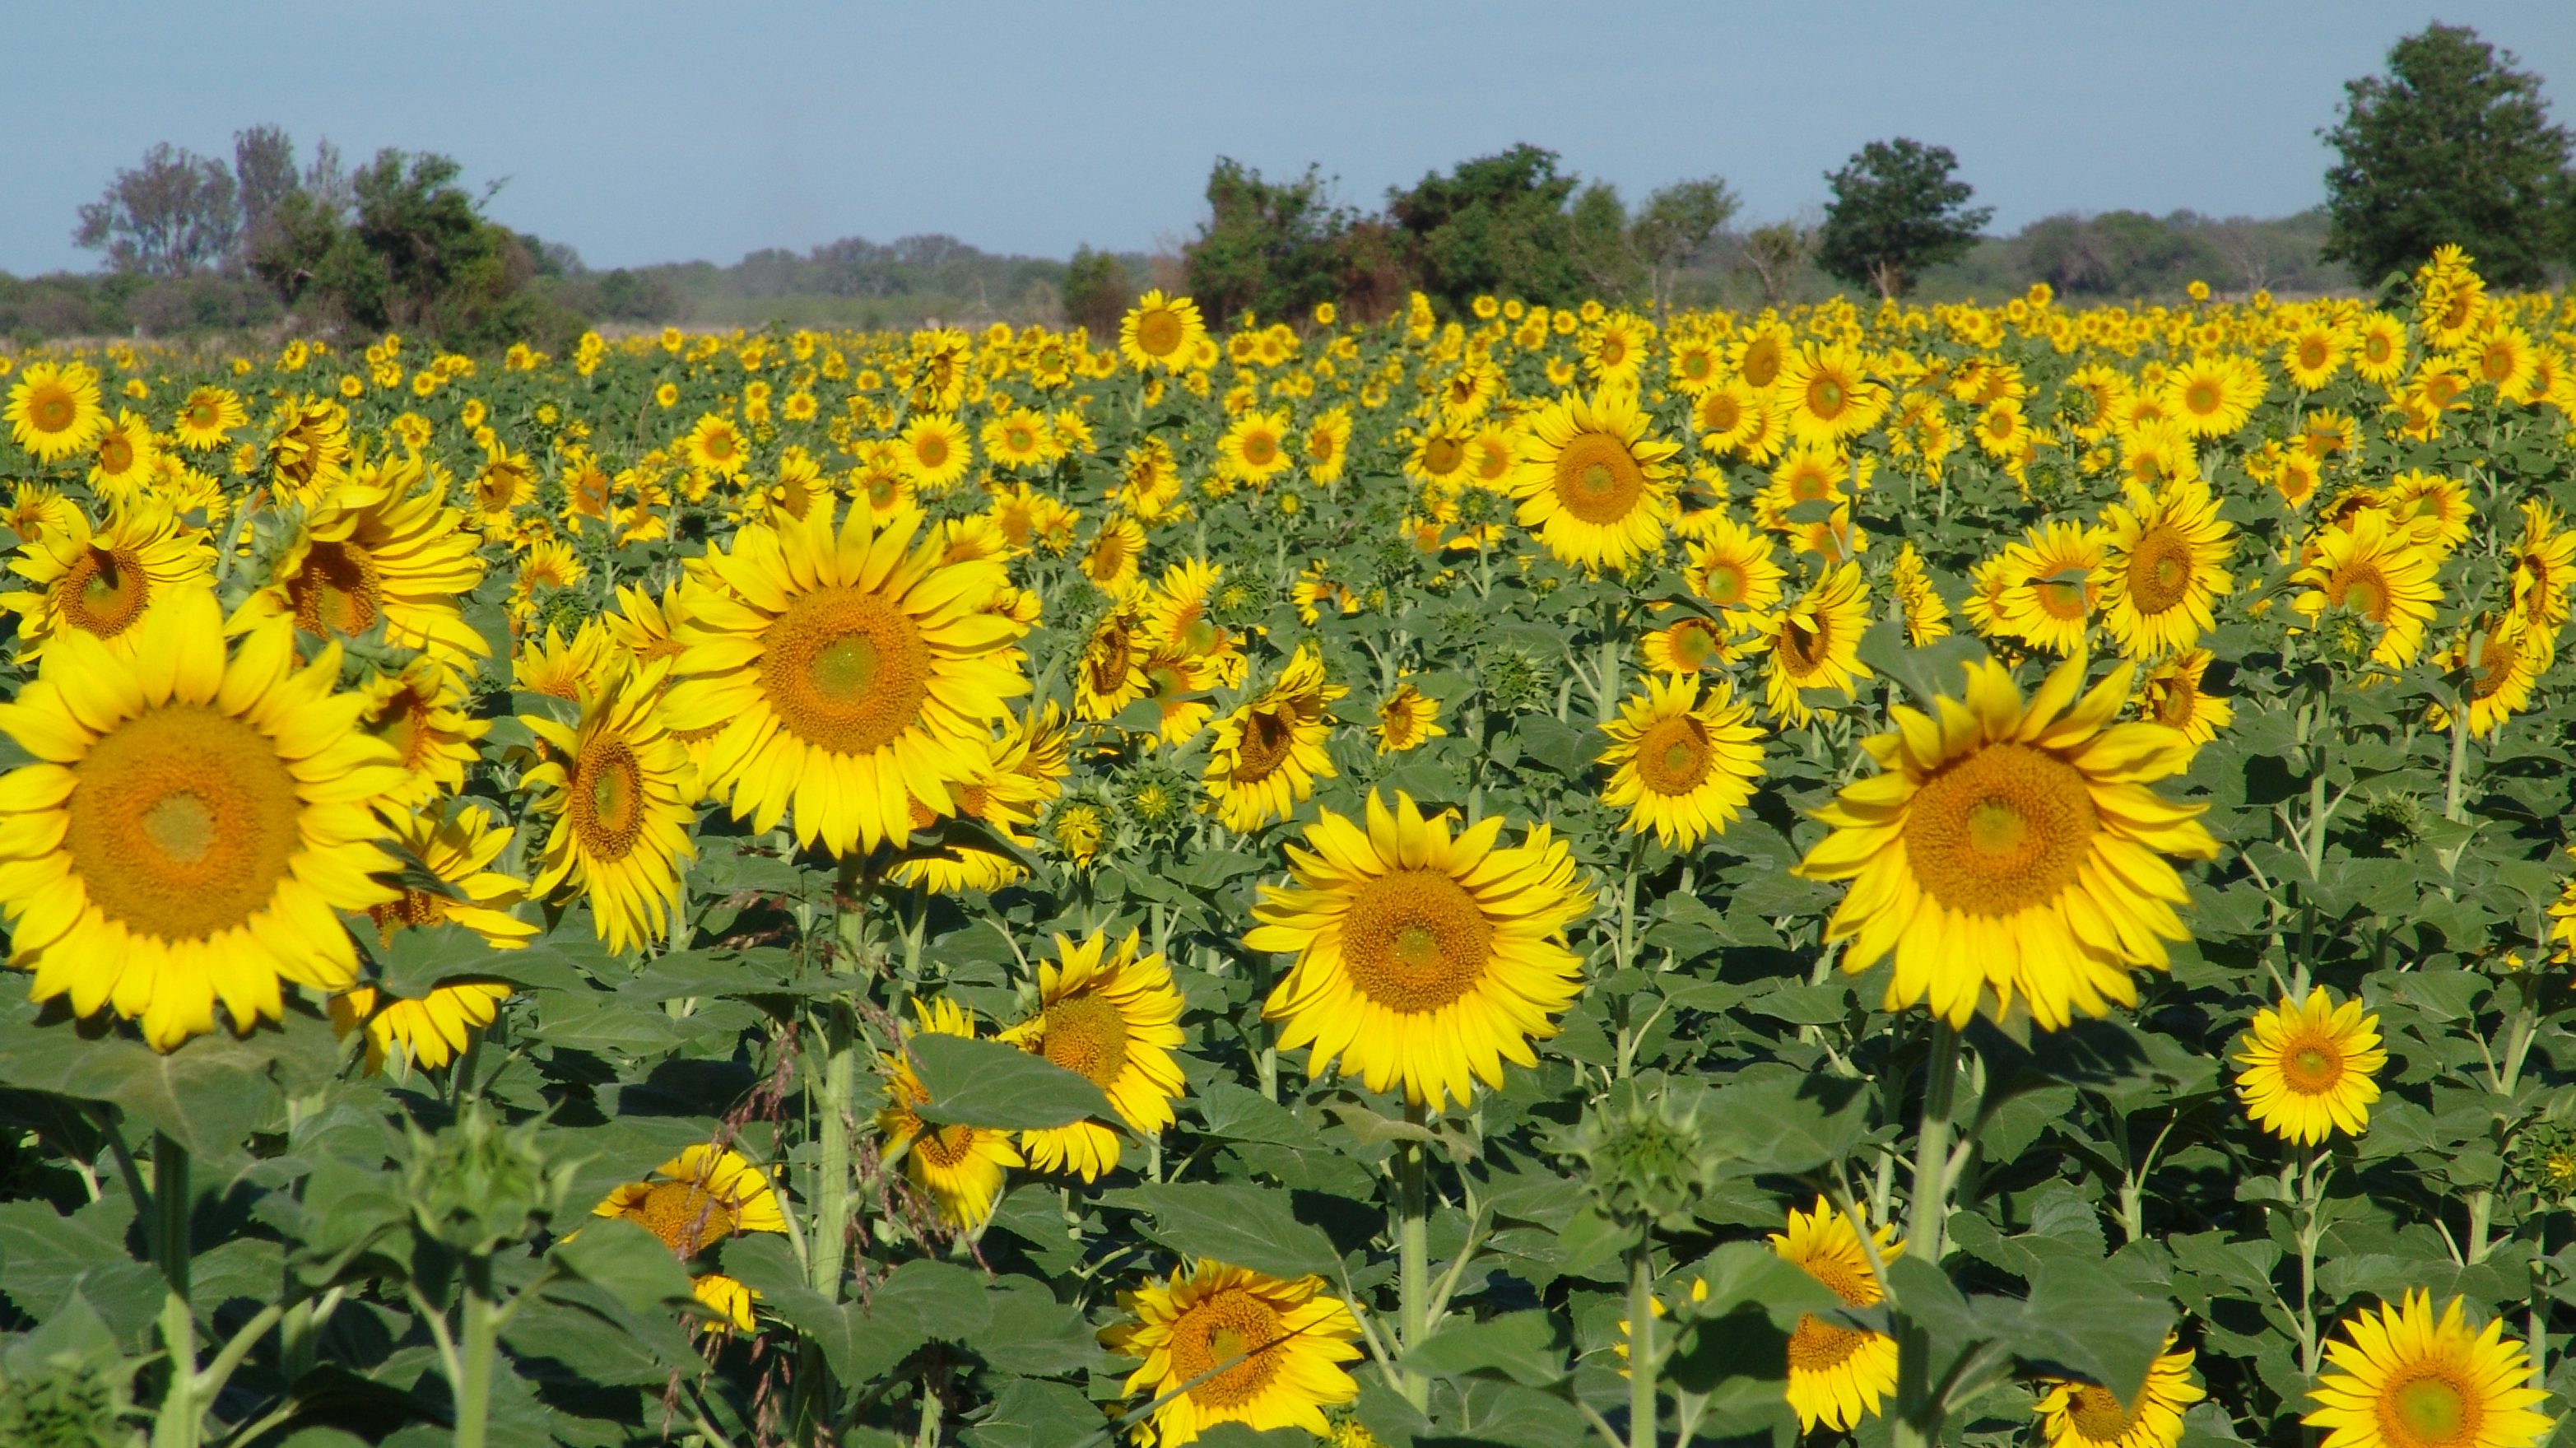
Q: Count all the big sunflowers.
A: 4